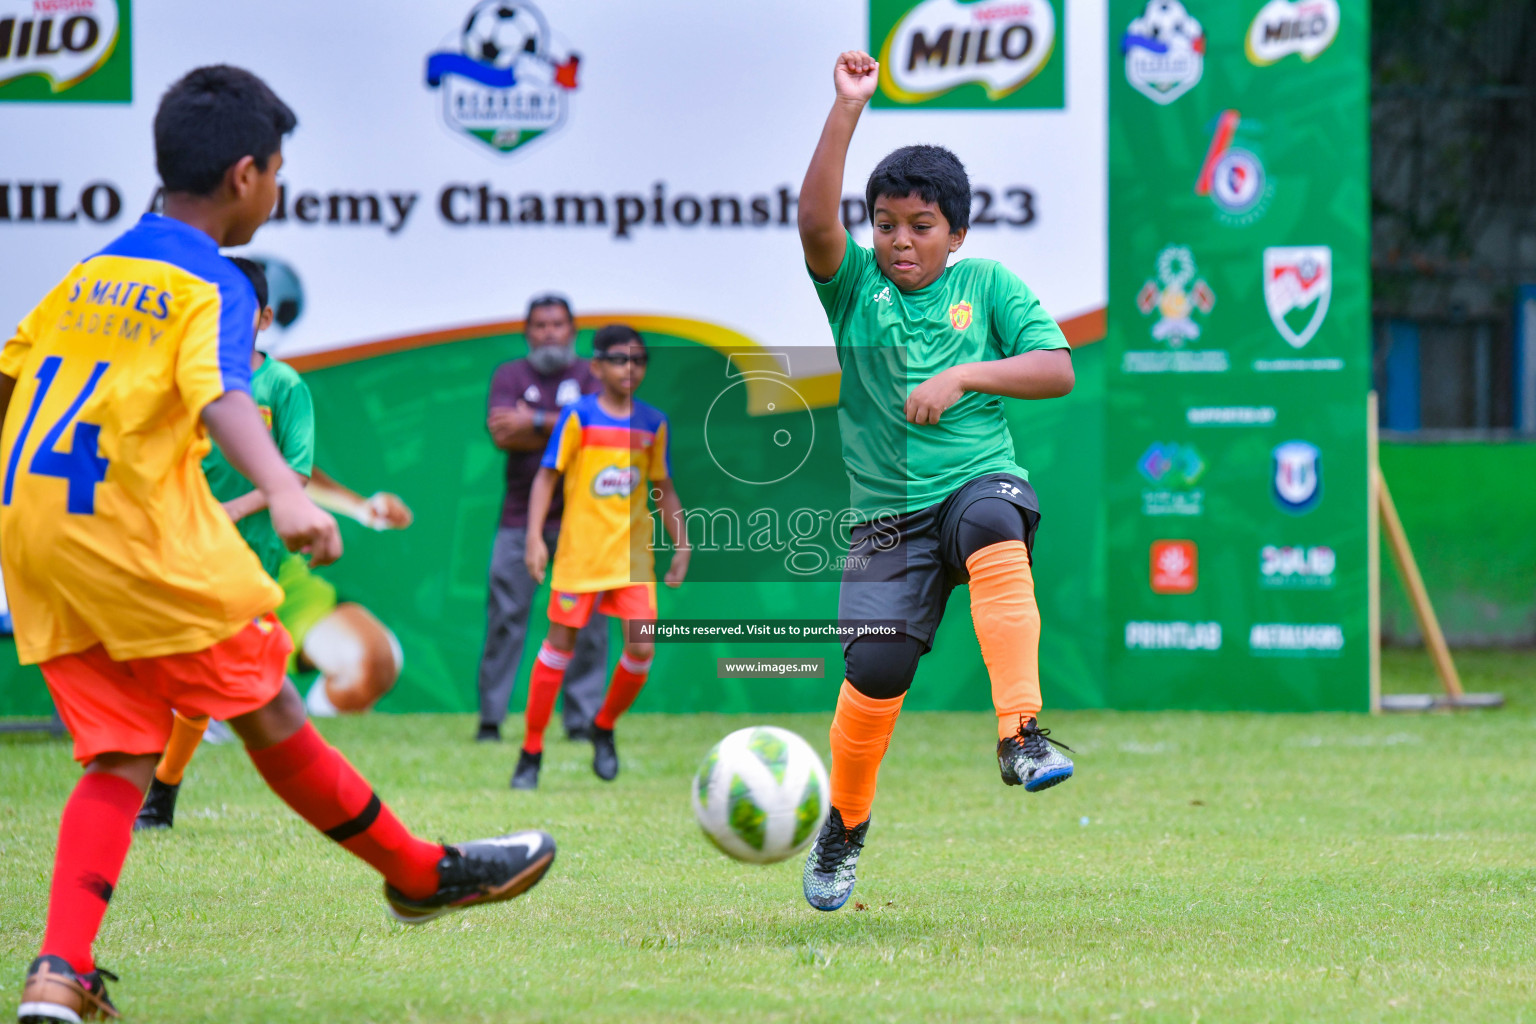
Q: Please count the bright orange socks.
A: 3